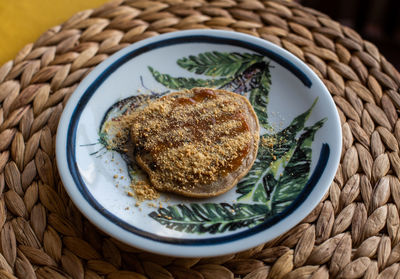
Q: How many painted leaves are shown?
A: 6